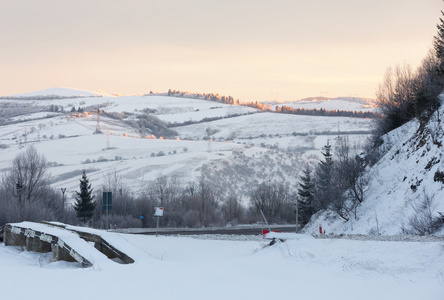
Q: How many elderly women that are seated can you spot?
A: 0